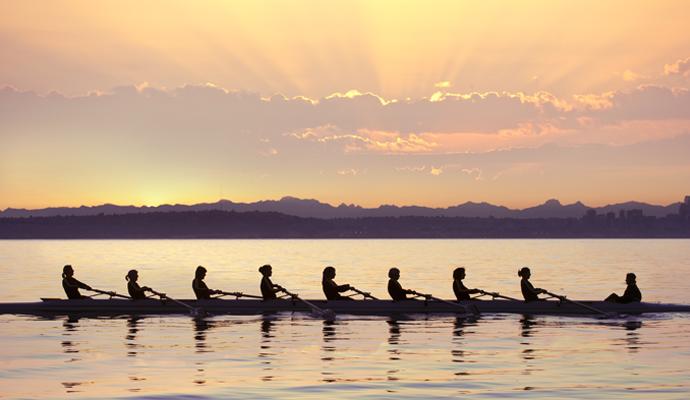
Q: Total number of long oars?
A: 8